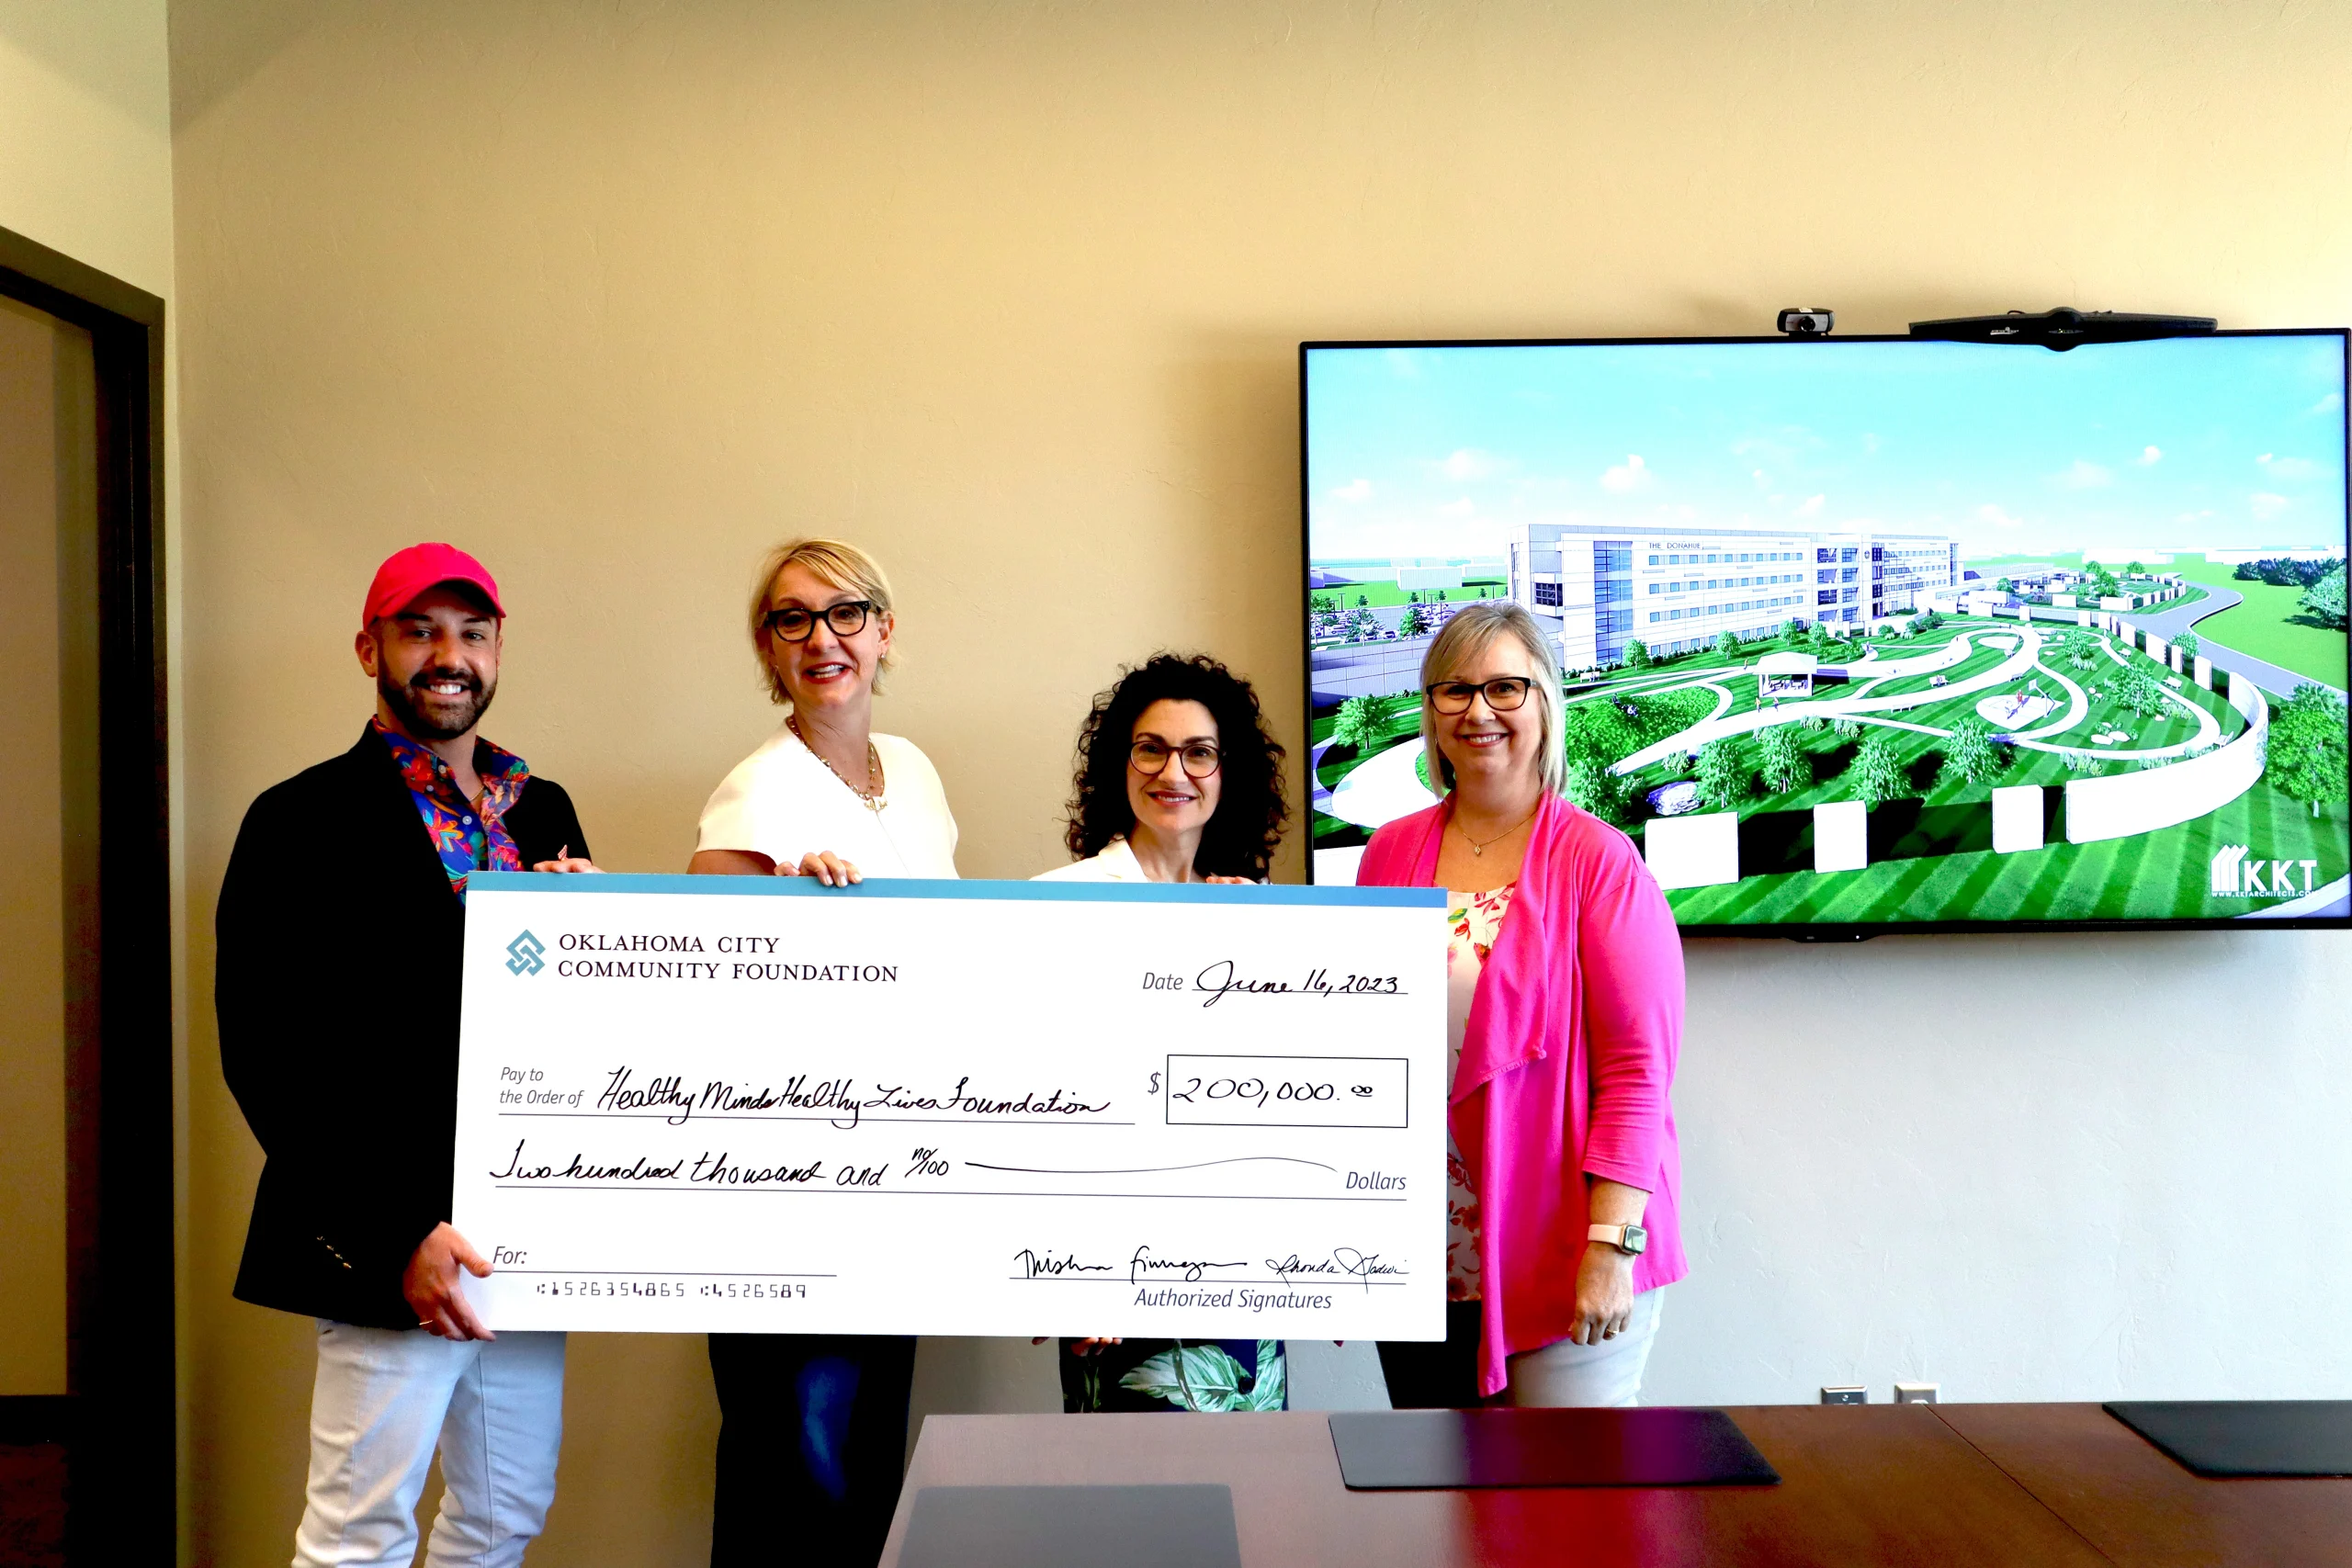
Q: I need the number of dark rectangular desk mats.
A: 3